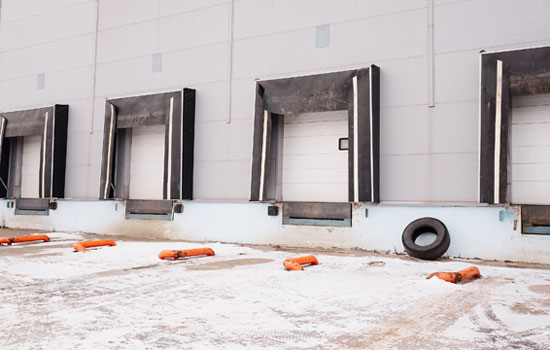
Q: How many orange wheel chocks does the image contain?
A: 5